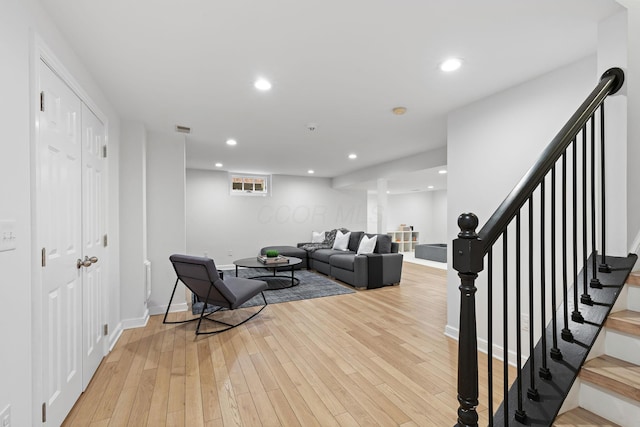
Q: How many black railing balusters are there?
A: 11